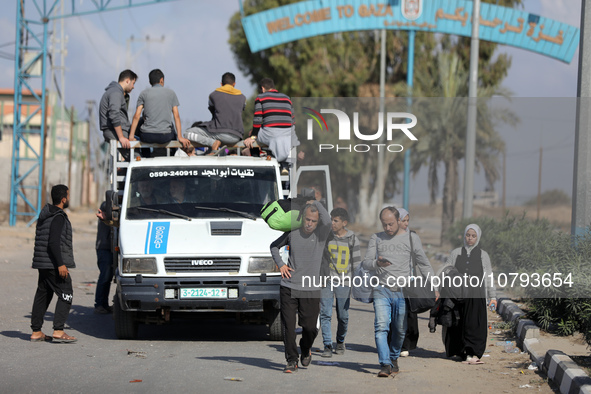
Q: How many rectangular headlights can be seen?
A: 2